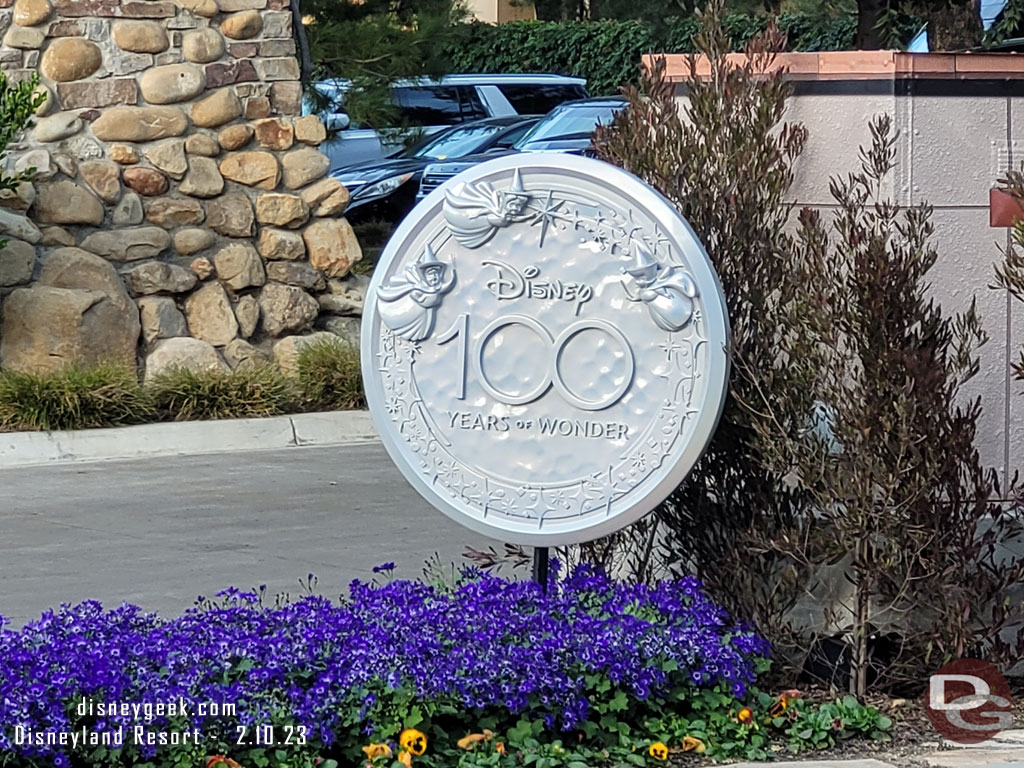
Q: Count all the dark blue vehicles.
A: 2